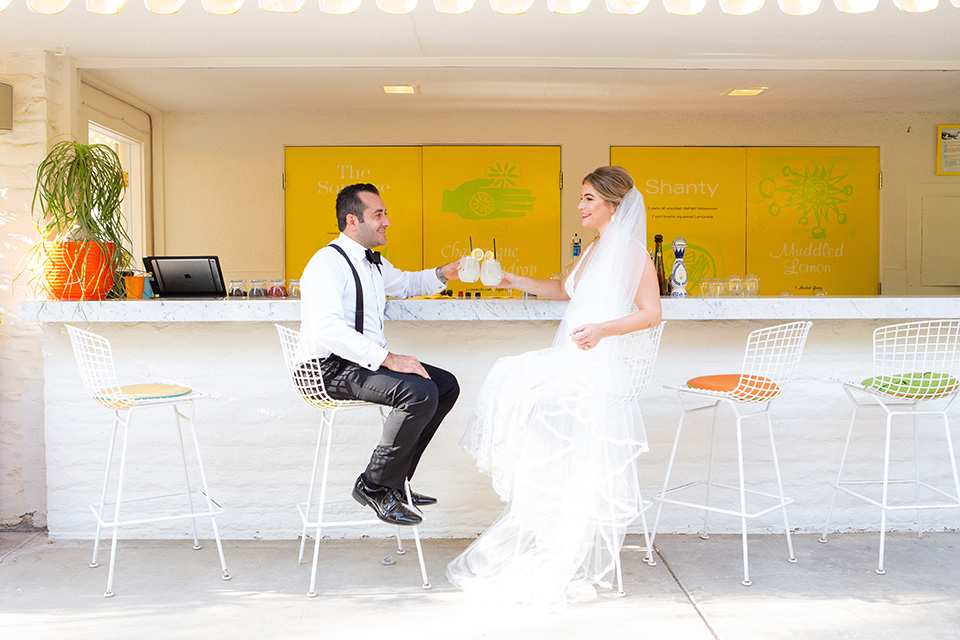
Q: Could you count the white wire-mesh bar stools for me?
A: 5